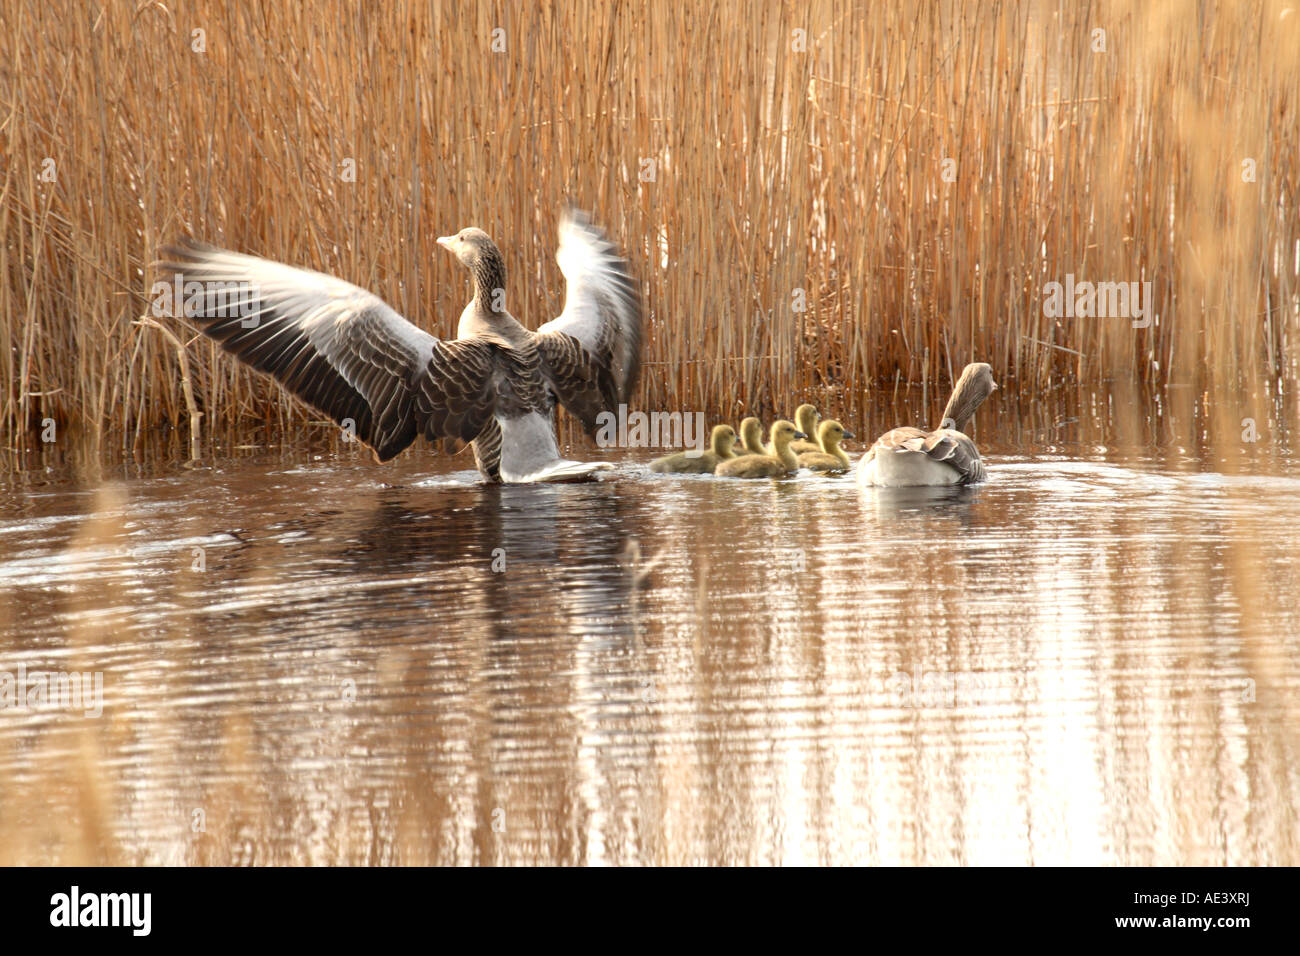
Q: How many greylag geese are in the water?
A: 7